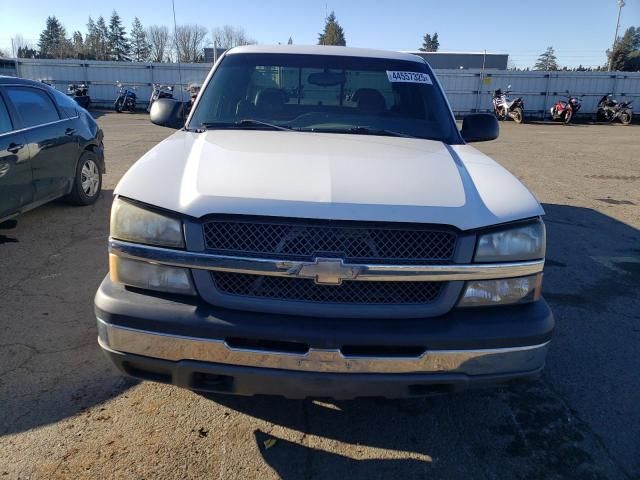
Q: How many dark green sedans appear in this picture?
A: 1